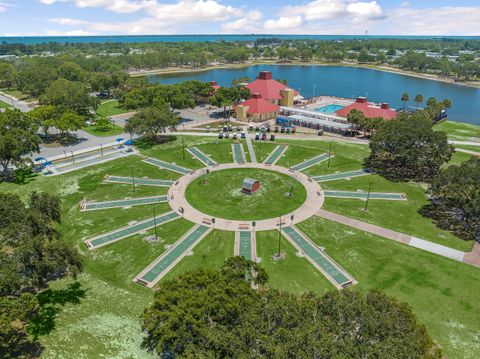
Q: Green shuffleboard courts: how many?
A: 13